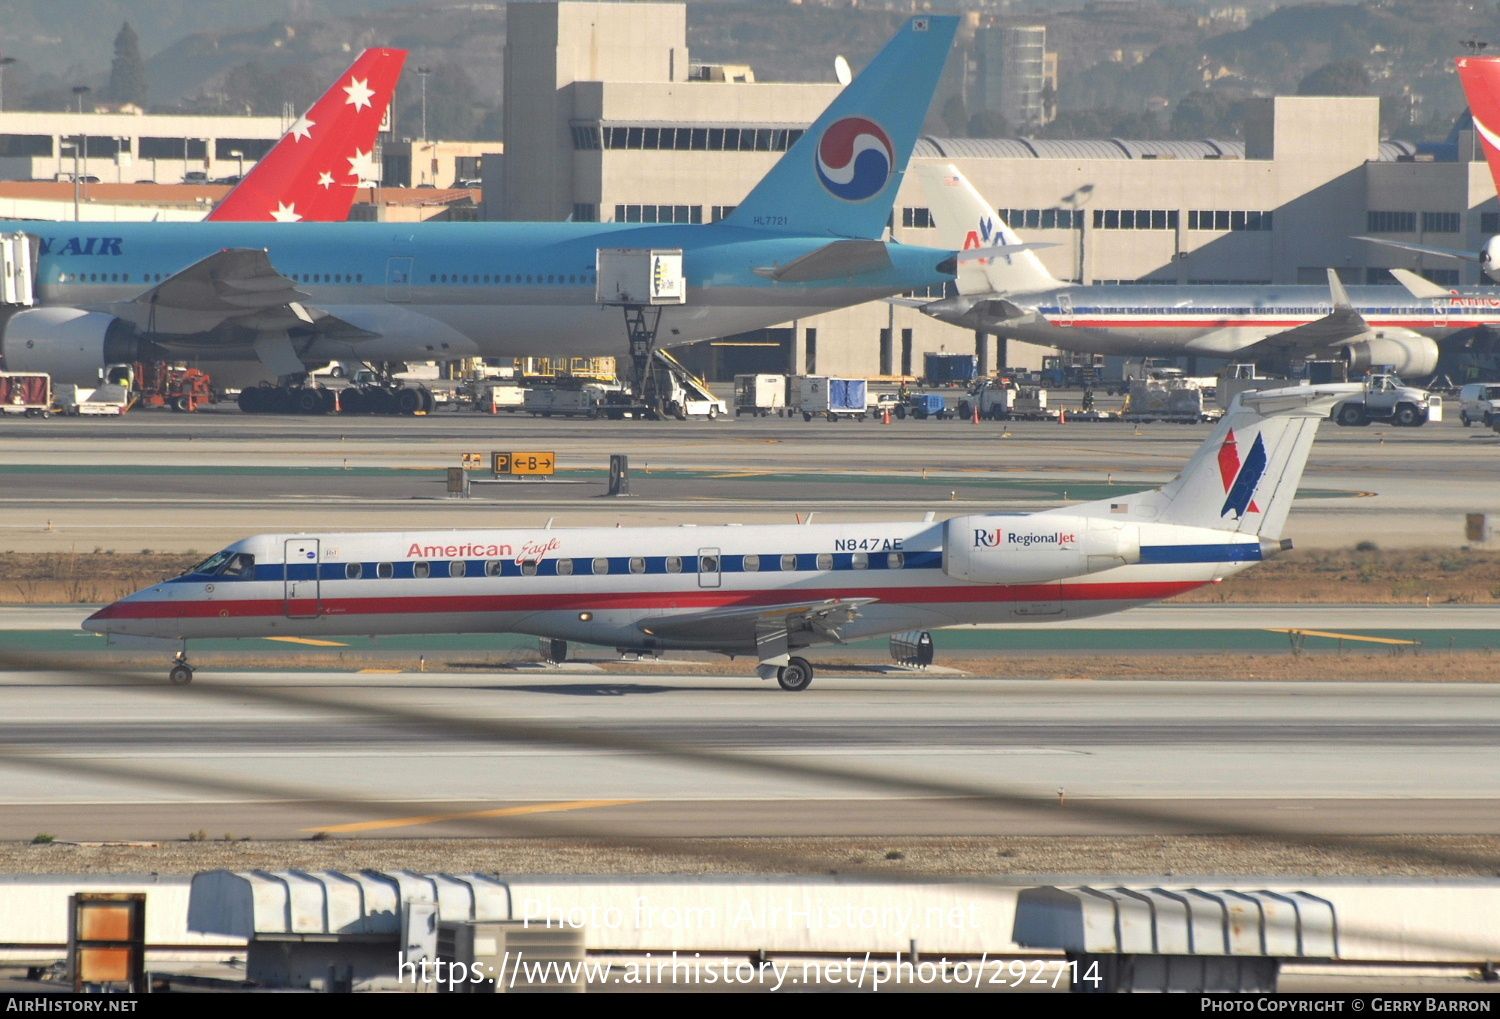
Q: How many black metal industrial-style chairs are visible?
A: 0